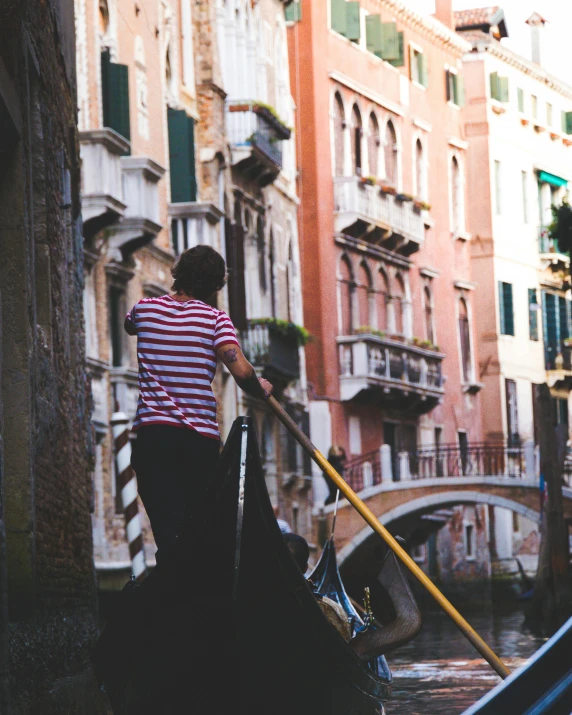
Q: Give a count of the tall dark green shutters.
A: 2